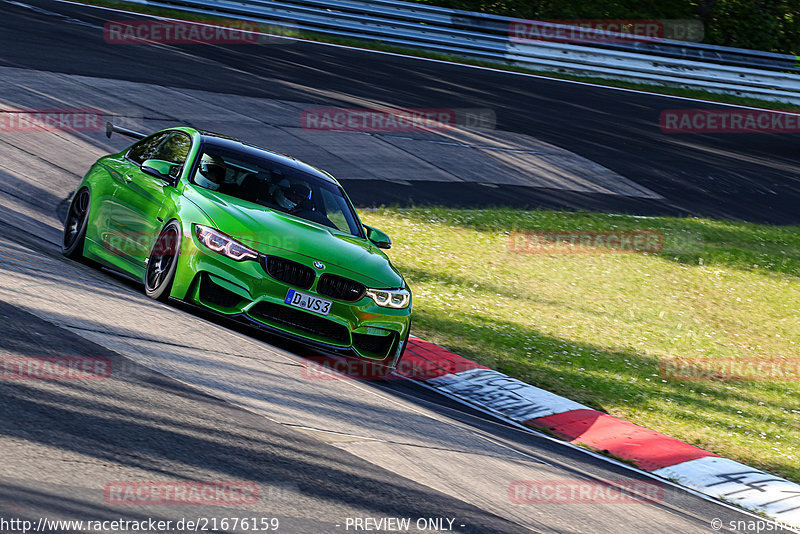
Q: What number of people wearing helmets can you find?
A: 2